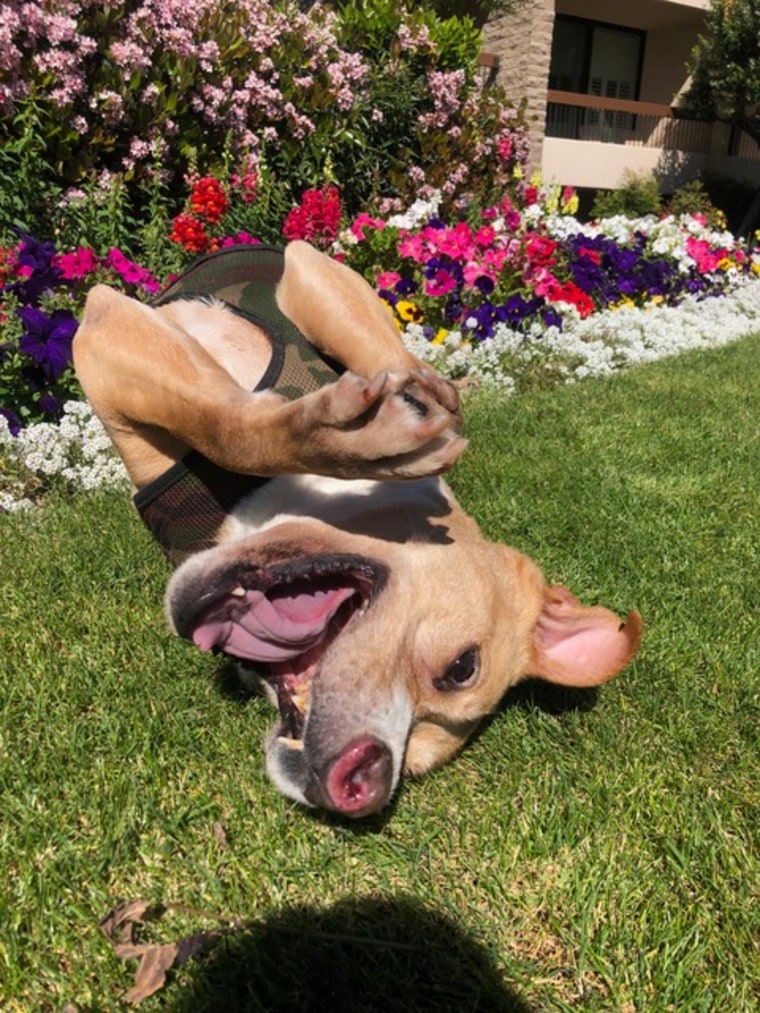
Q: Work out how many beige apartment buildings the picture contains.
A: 1